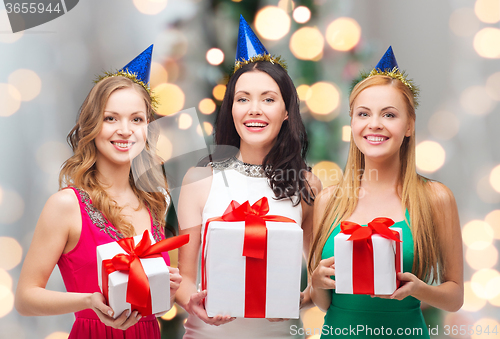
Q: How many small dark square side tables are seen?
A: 0